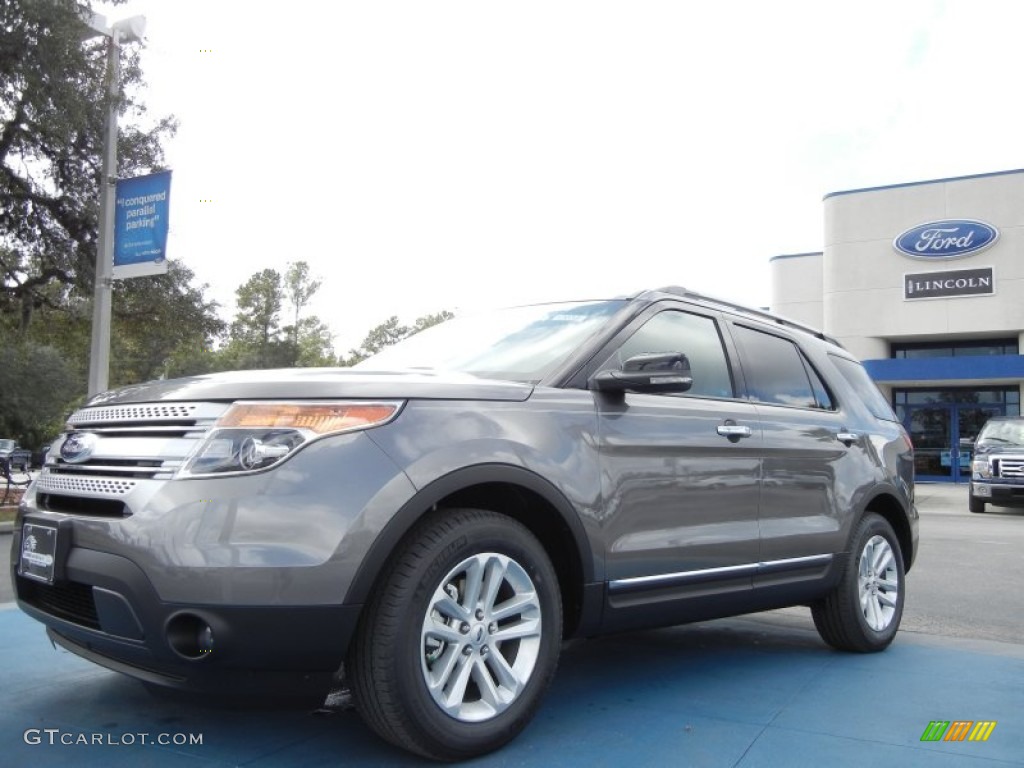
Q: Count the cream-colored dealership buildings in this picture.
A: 1